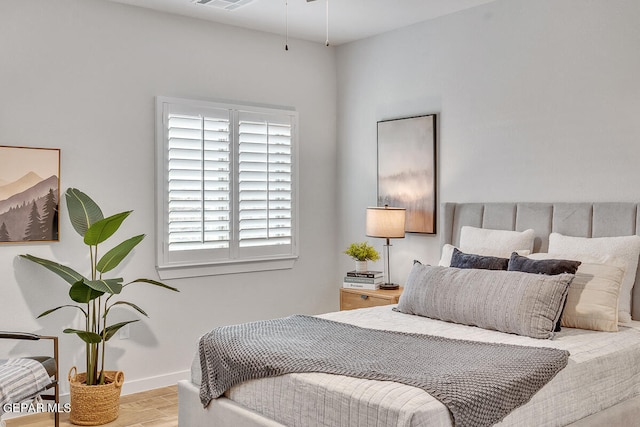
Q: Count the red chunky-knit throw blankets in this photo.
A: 0